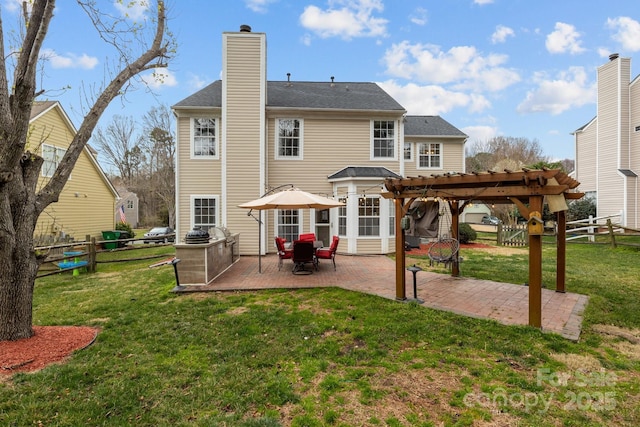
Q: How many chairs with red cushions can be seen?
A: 4